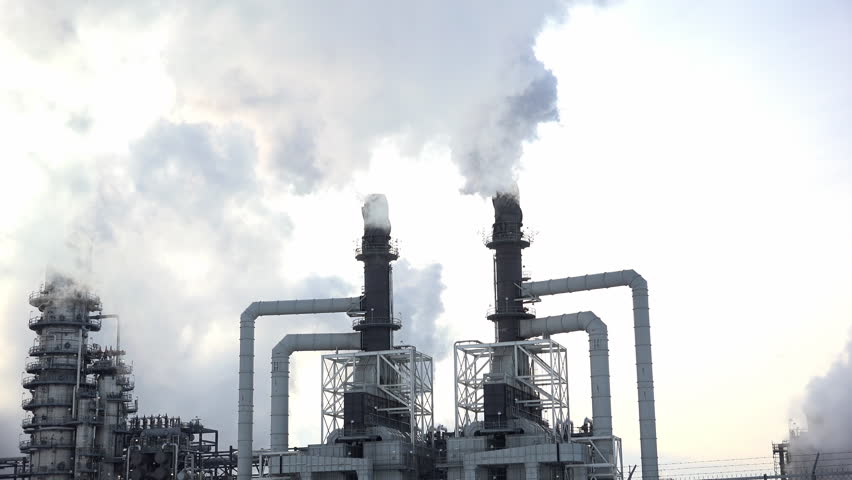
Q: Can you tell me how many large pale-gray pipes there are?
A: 4